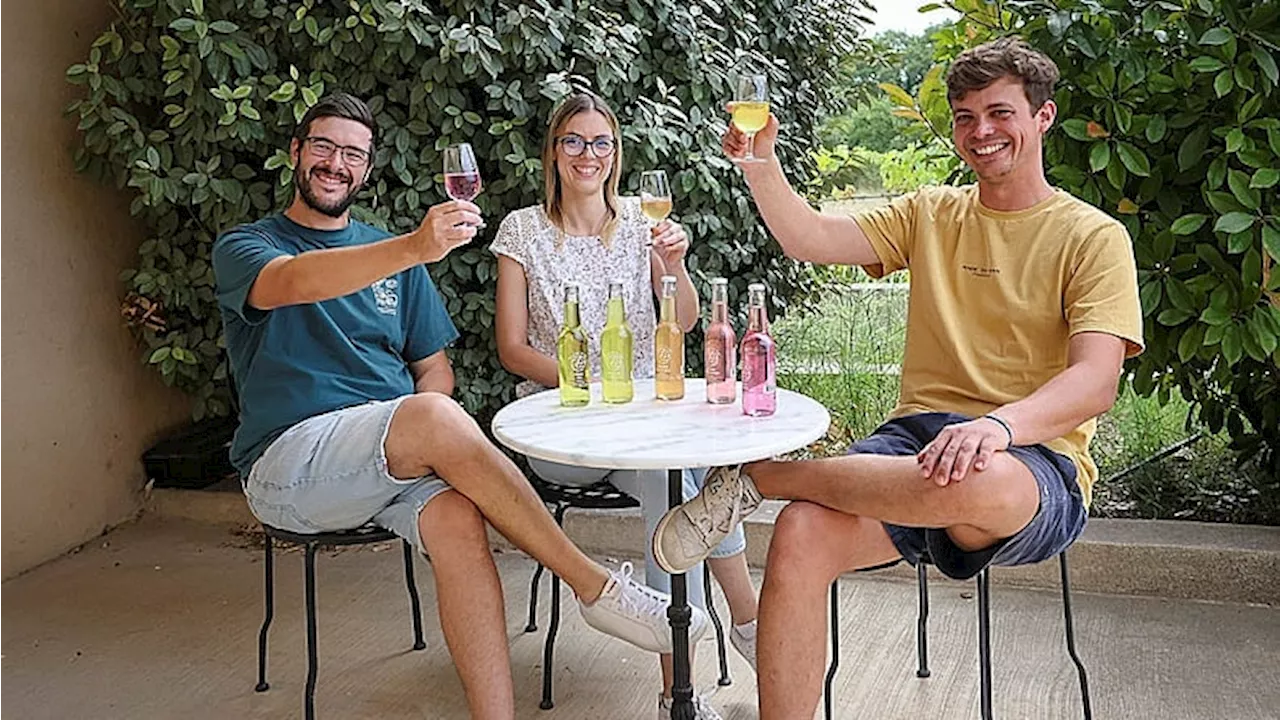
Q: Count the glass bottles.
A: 5